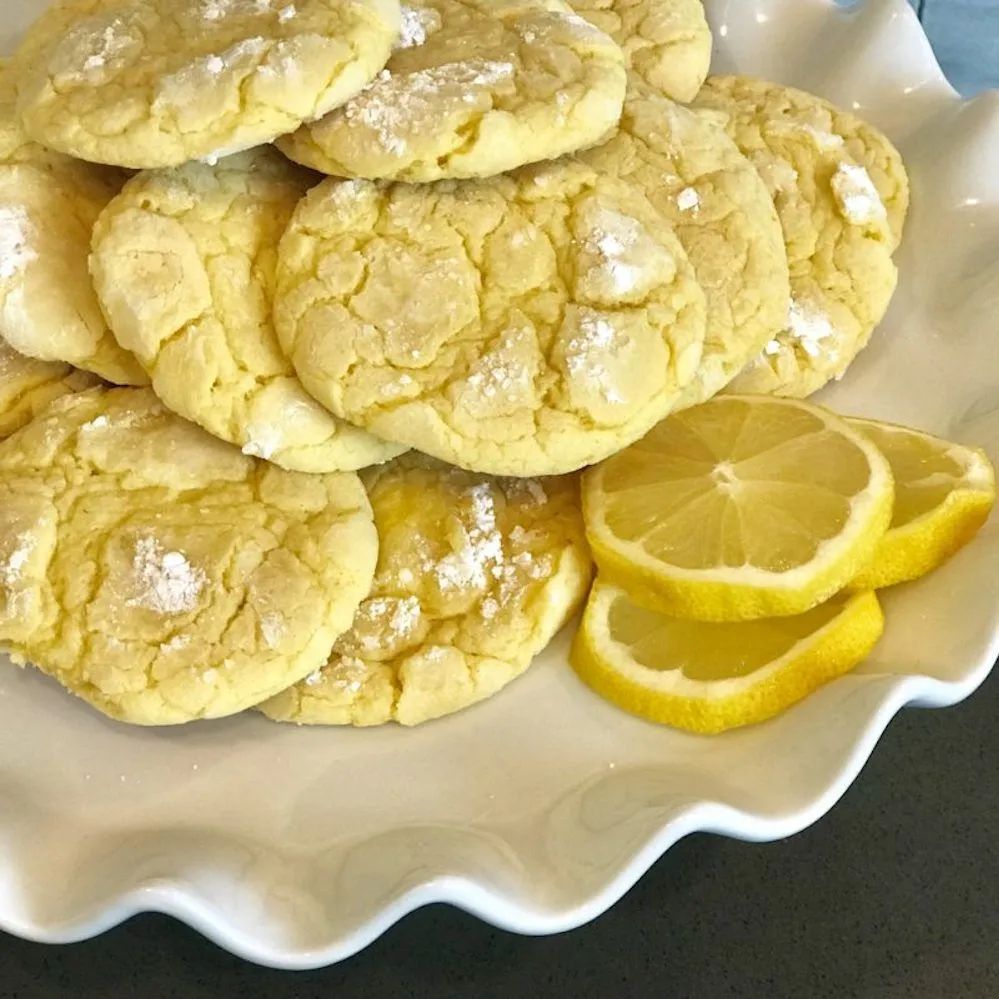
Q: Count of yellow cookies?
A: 11